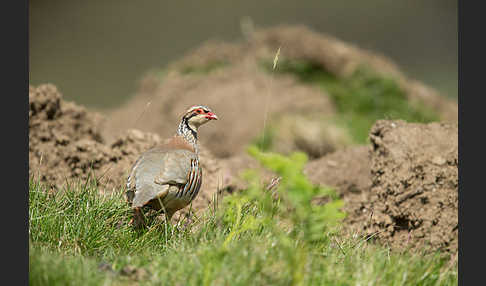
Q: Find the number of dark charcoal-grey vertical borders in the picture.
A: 2